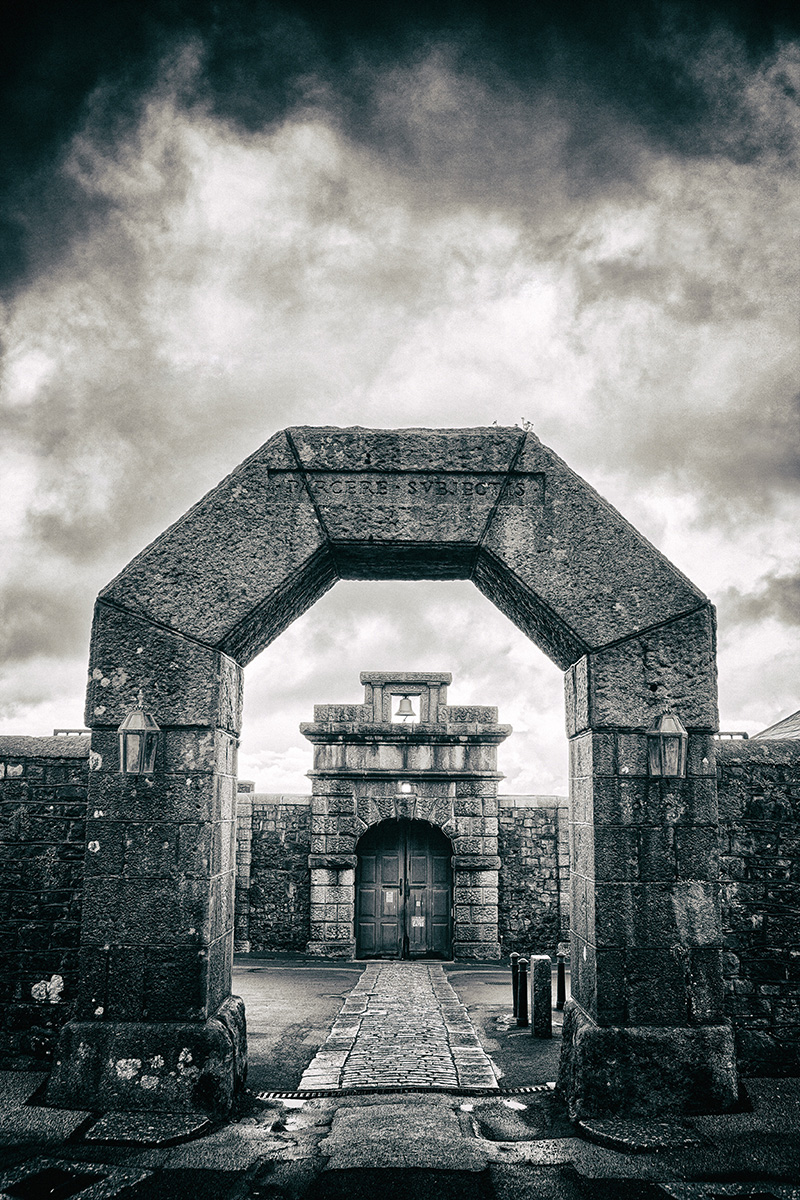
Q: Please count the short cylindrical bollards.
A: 3